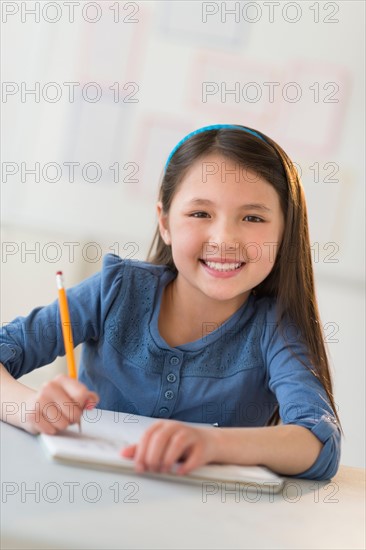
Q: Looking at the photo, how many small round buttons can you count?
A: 4